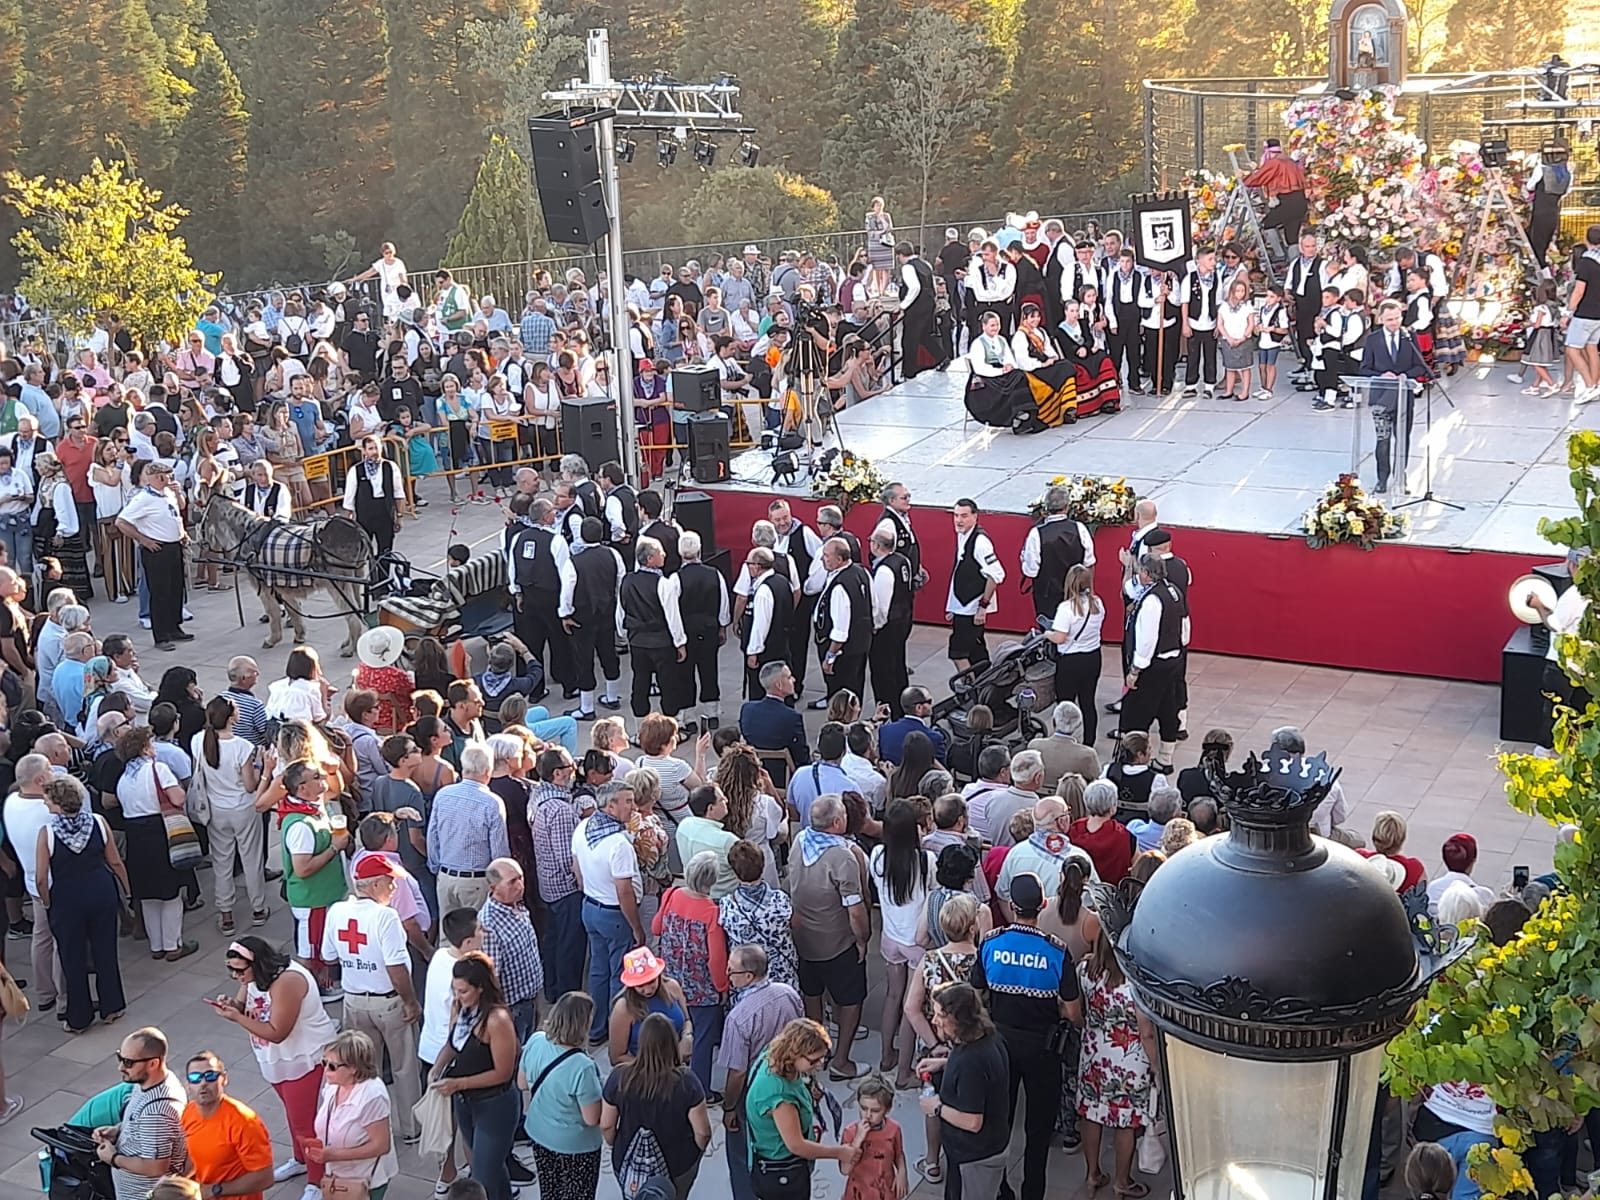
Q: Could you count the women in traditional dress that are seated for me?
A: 3